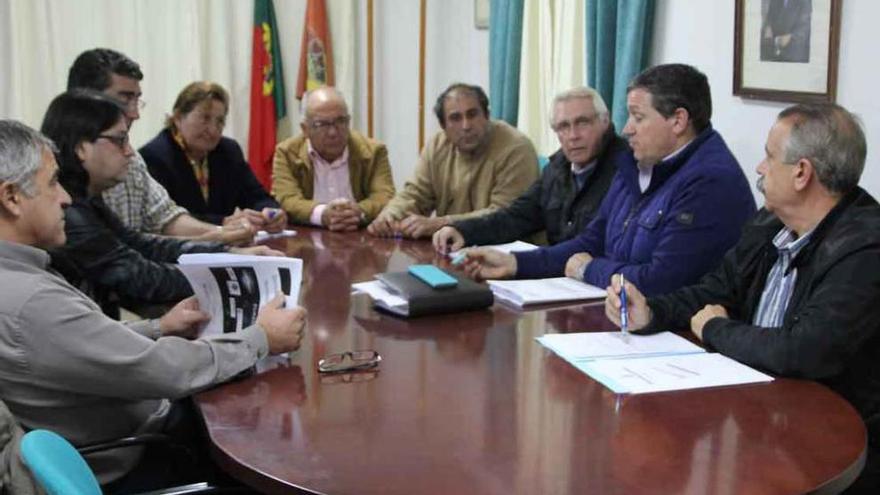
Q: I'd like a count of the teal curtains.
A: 2